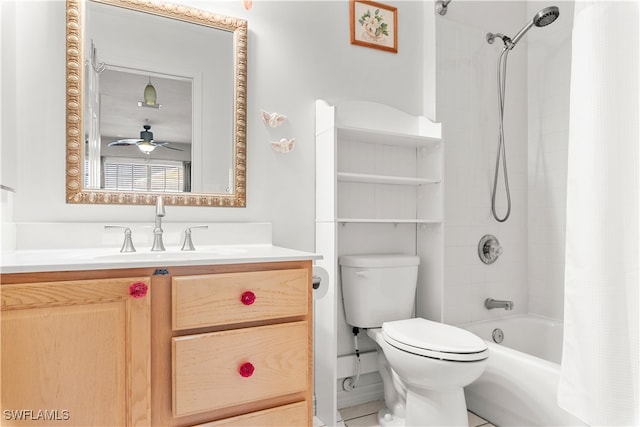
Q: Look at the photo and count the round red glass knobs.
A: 3